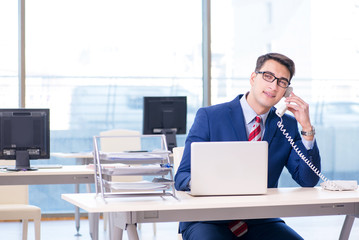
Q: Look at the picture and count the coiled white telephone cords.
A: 1